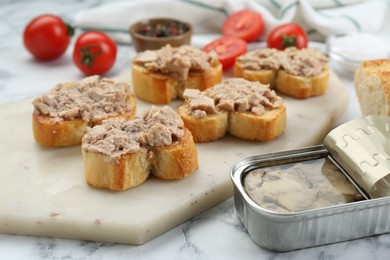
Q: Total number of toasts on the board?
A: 5